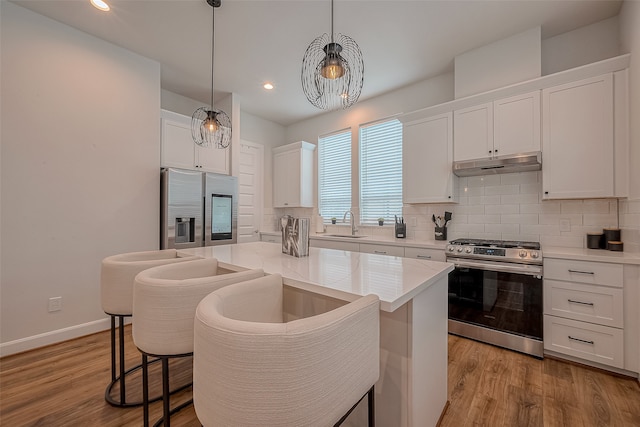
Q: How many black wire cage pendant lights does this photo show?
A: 2